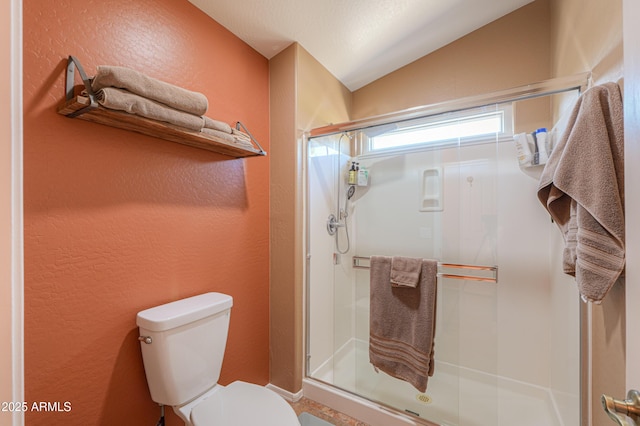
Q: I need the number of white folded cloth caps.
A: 0